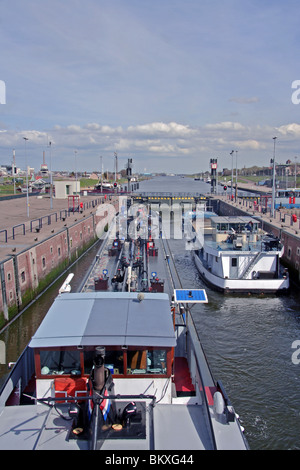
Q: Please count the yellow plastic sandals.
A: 0